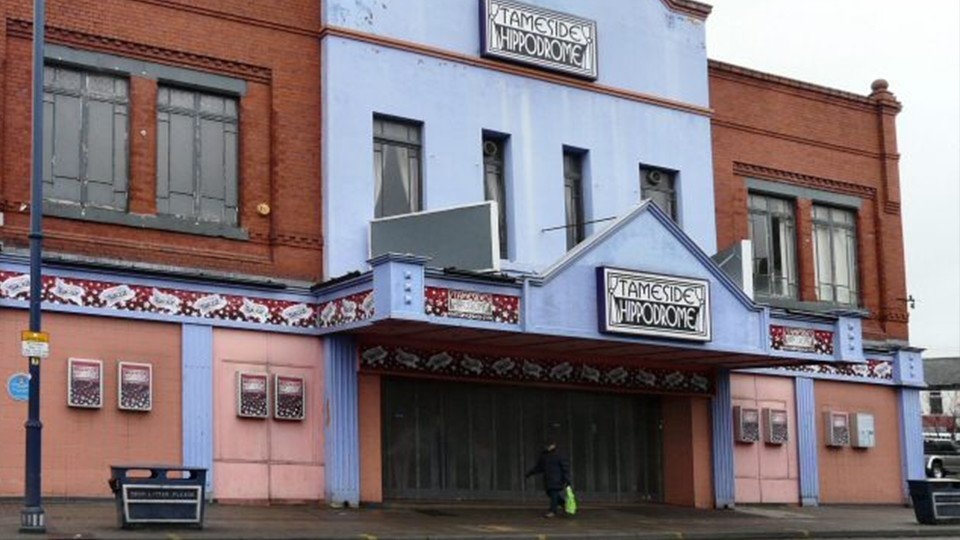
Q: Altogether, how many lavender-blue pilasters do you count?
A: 5